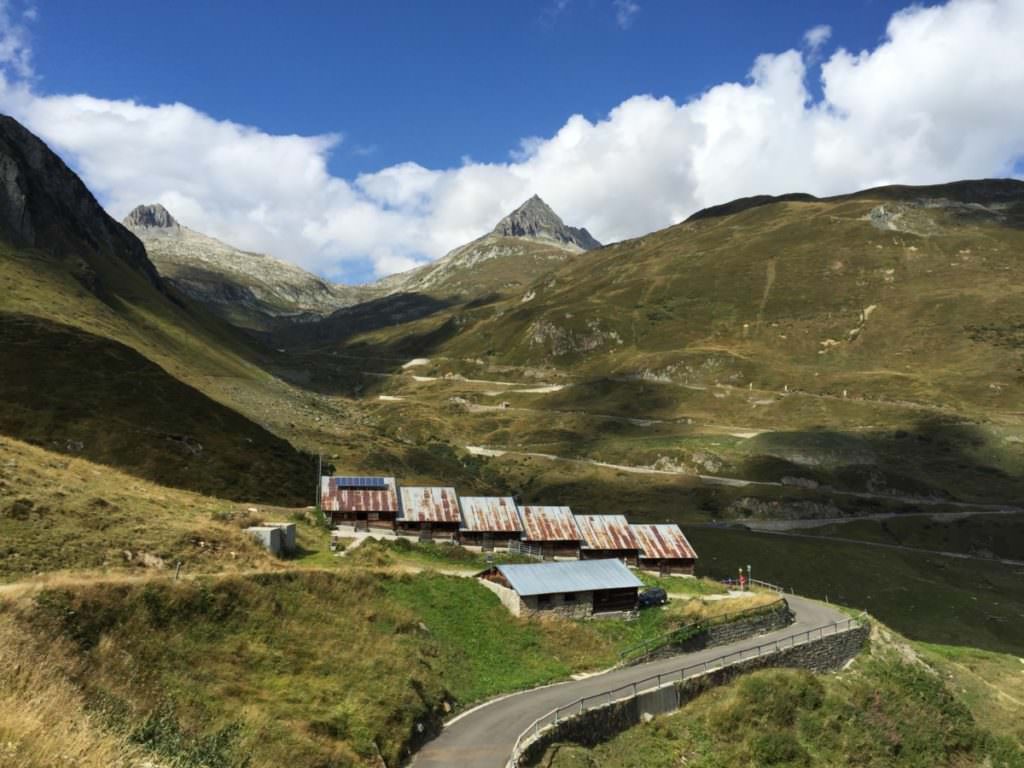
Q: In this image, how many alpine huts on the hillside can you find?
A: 7